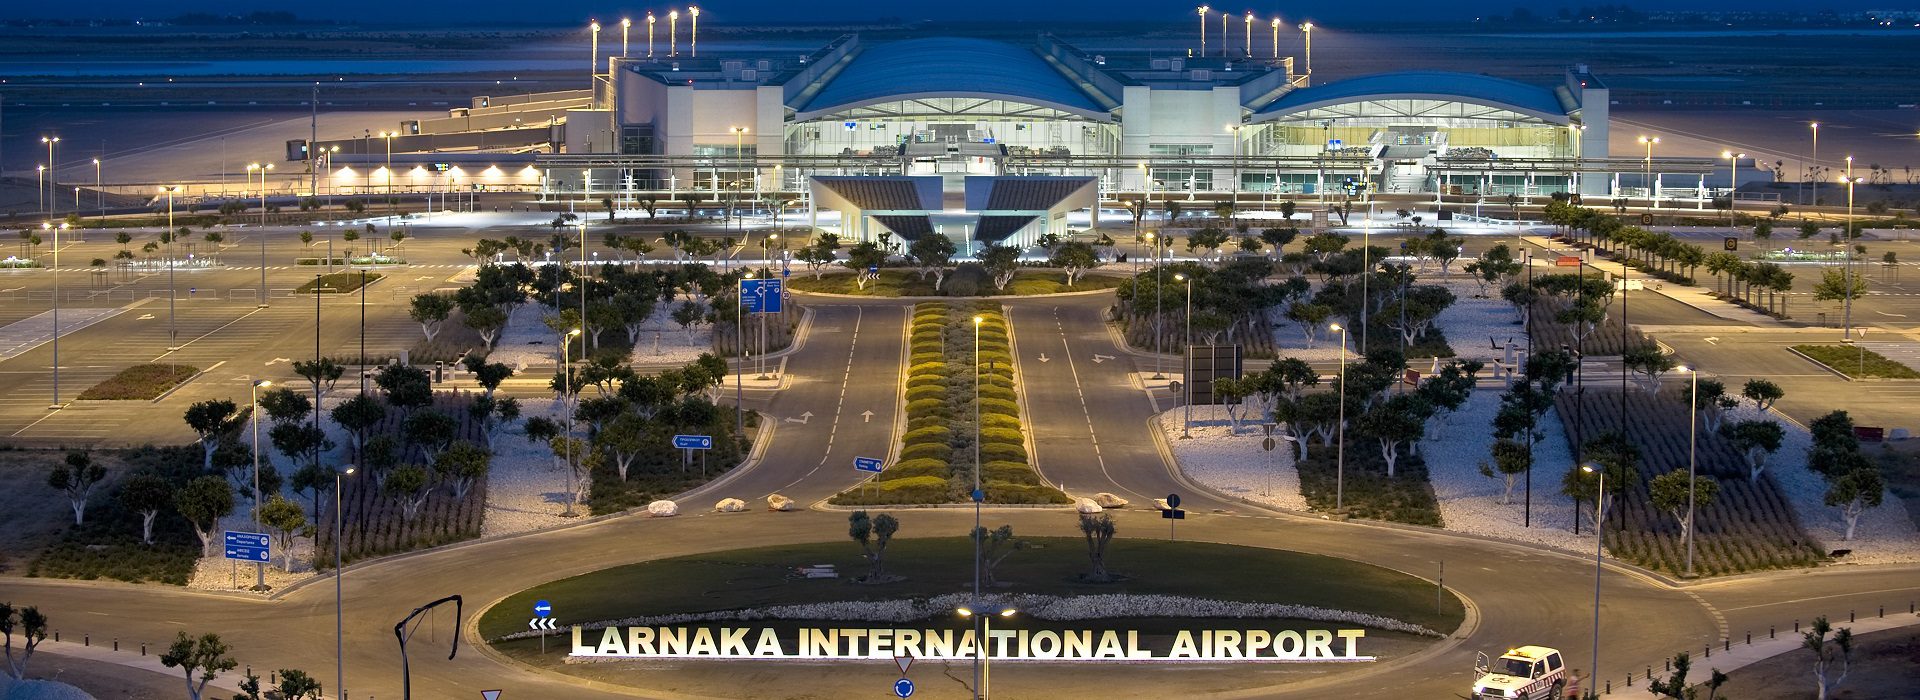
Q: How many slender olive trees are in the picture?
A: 3